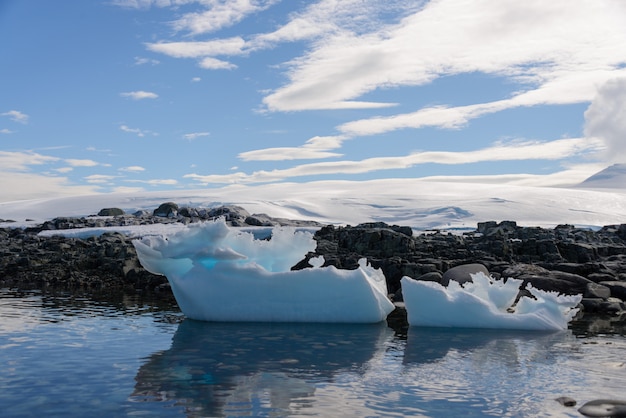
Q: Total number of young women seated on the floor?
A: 0